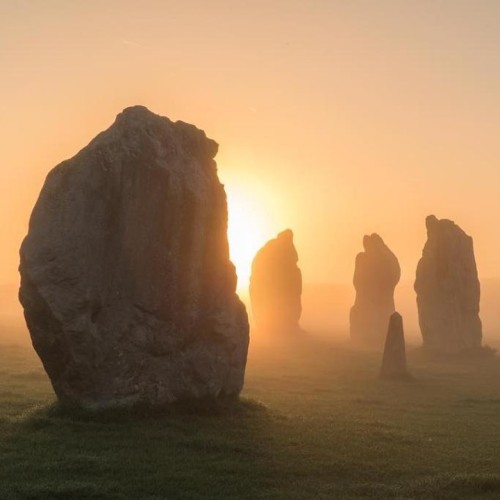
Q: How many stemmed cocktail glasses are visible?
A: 0